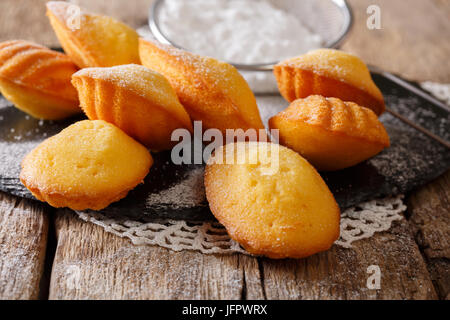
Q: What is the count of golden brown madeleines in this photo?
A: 8